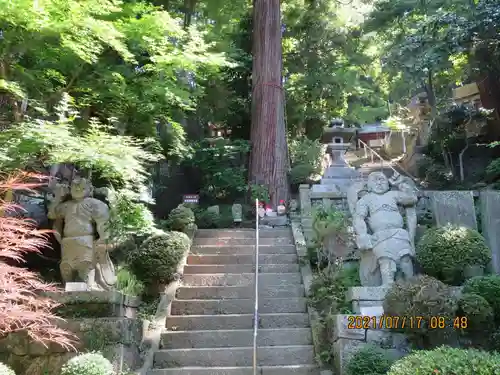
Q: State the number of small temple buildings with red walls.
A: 1